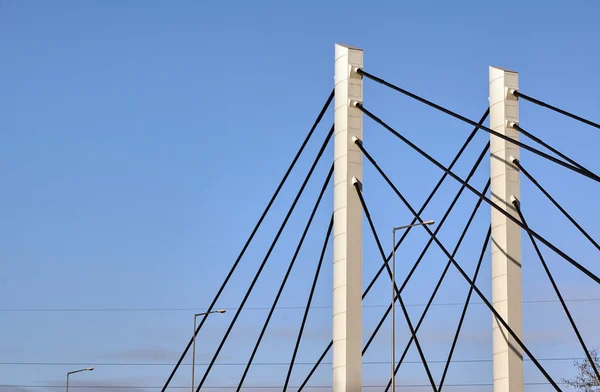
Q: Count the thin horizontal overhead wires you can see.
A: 3